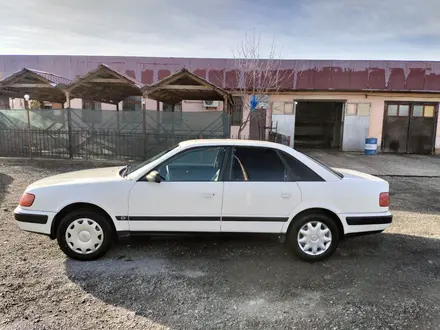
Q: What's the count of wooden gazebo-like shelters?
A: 3